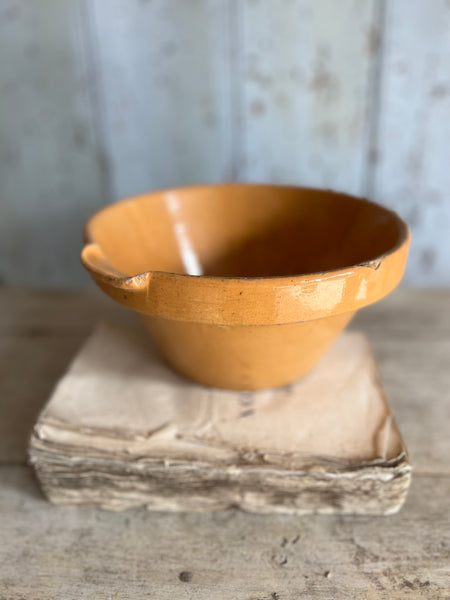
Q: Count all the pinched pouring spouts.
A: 1